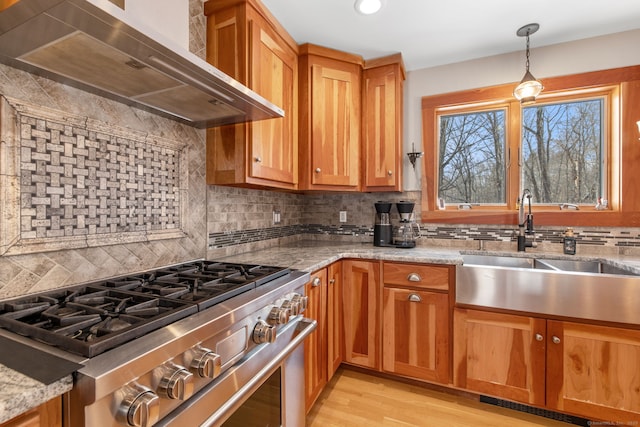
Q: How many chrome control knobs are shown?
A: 7